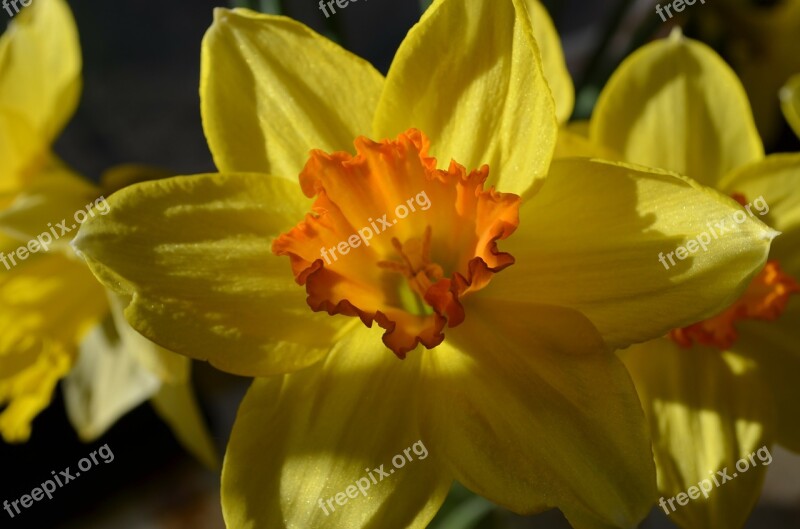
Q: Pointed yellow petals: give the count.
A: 6